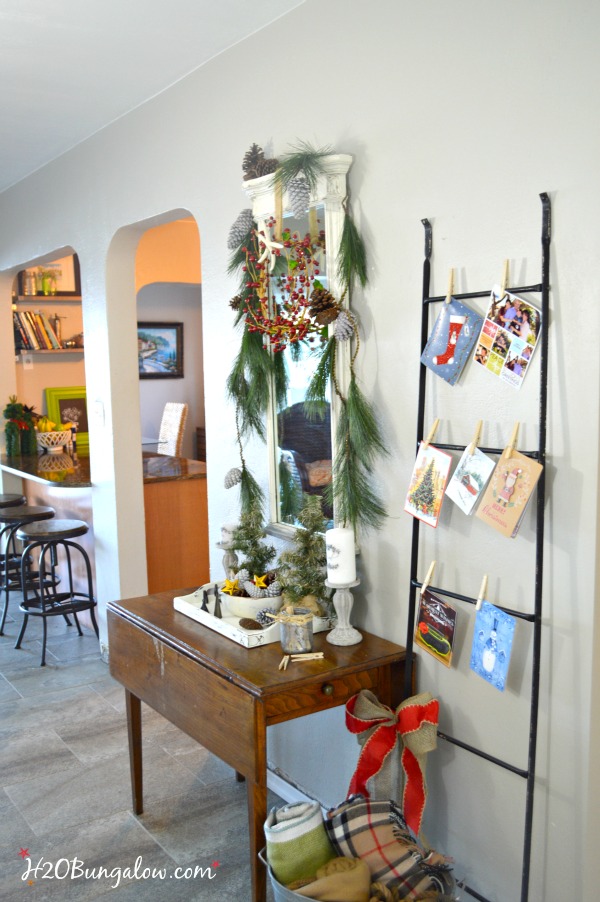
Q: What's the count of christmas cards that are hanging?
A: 7